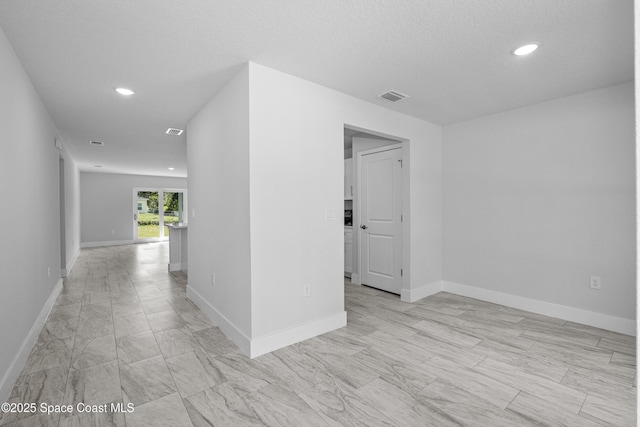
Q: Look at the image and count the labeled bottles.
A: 0